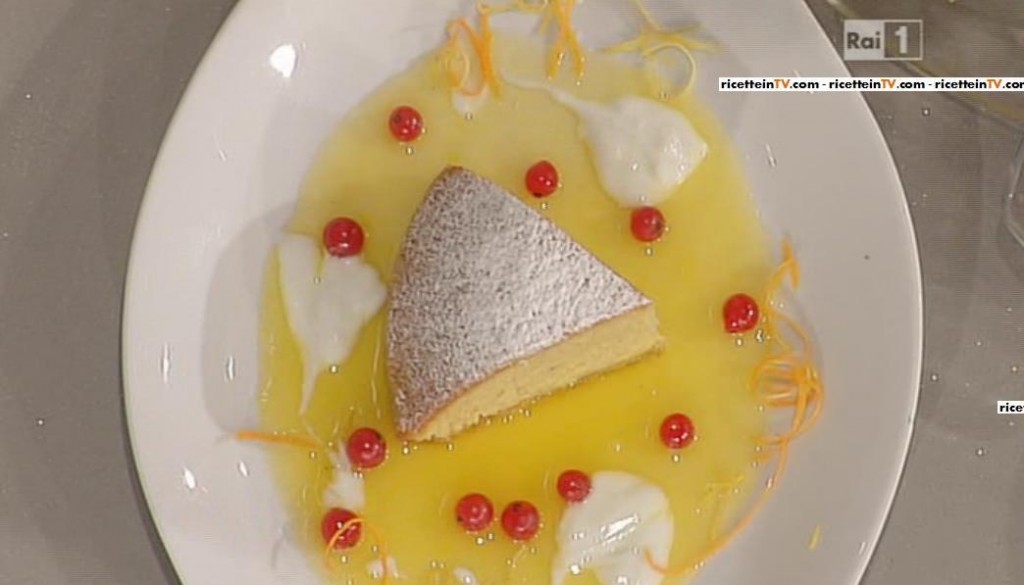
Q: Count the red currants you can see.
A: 11